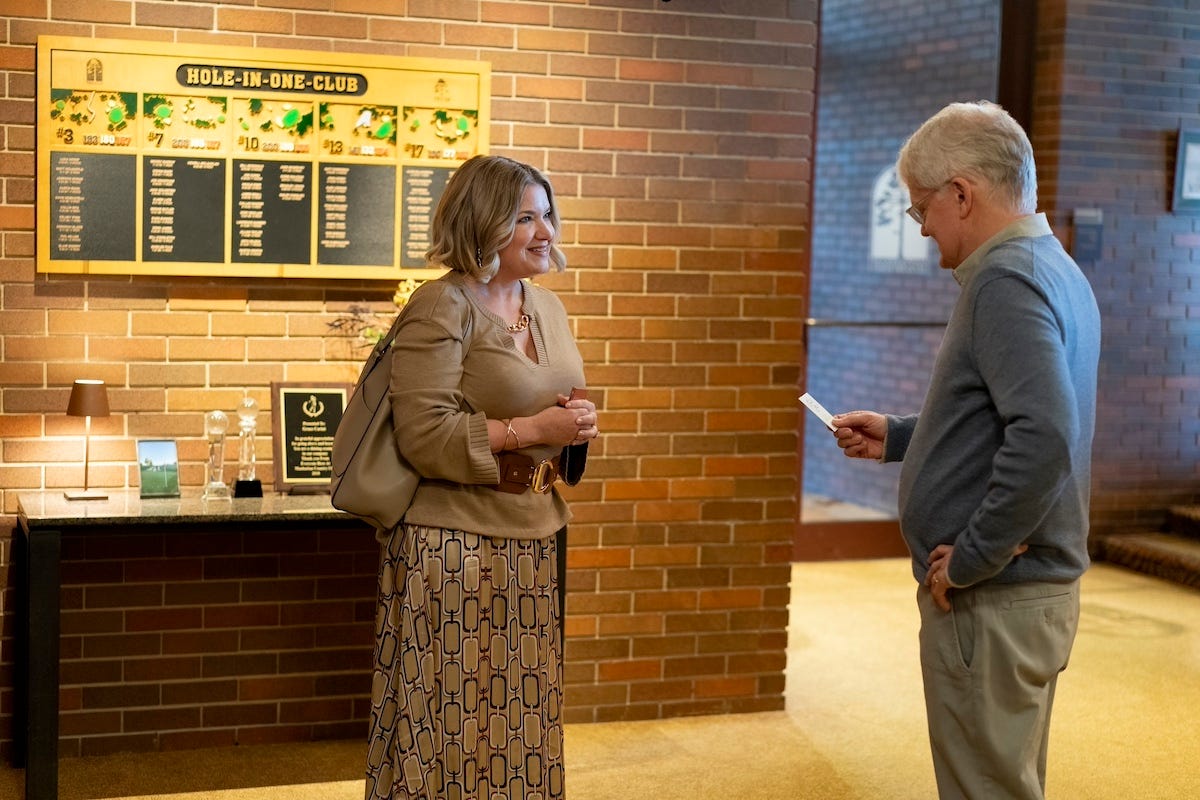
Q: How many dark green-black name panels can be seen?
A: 5